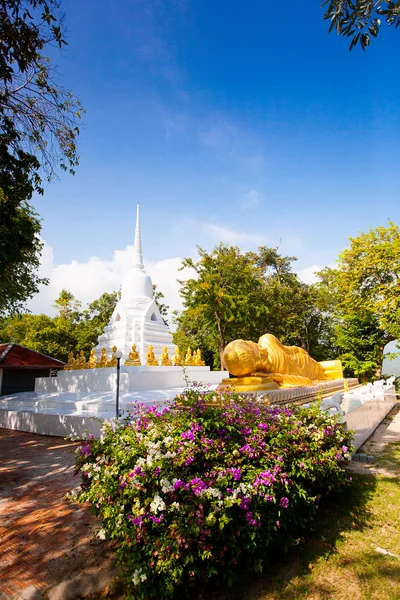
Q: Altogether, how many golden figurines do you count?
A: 13